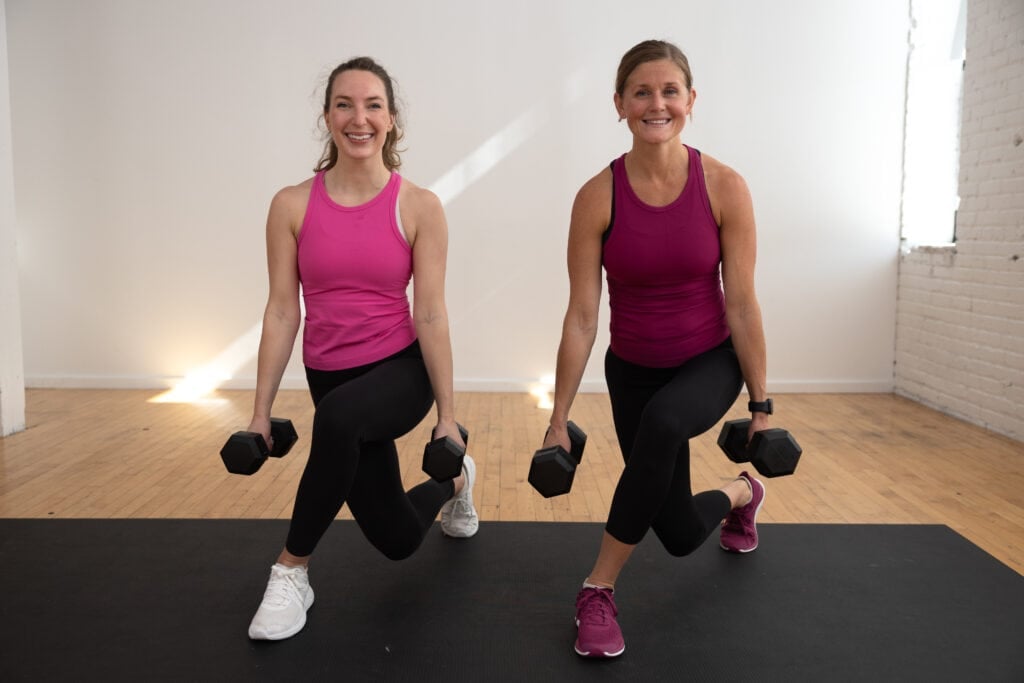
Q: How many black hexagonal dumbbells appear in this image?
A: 4